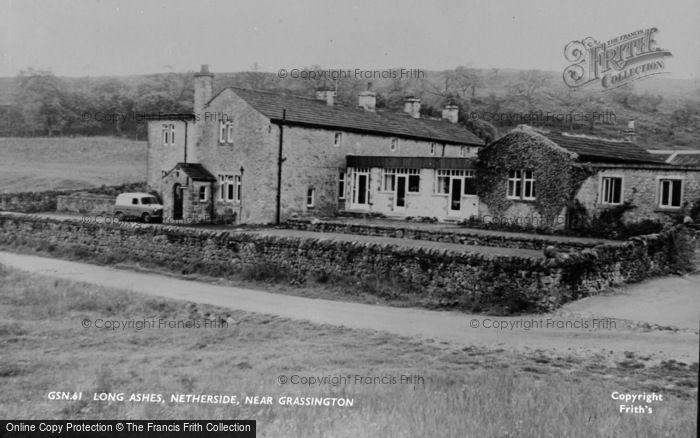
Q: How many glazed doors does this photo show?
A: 3